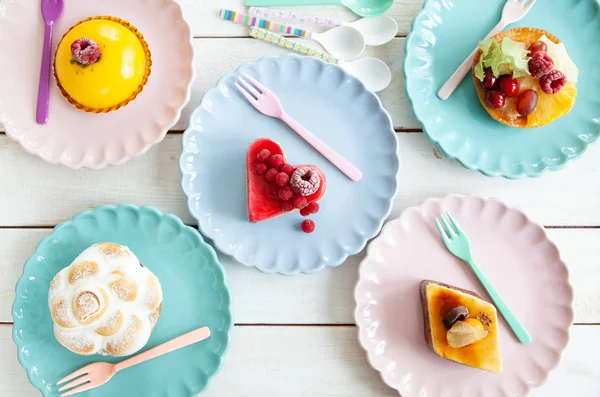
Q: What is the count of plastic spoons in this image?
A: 4